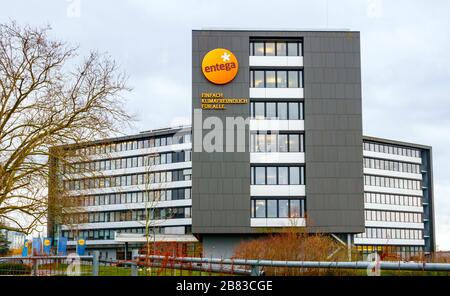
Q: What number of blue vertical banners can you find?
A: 5